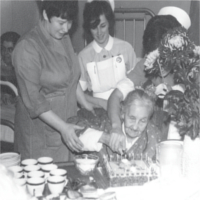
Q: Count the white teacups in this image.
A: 11